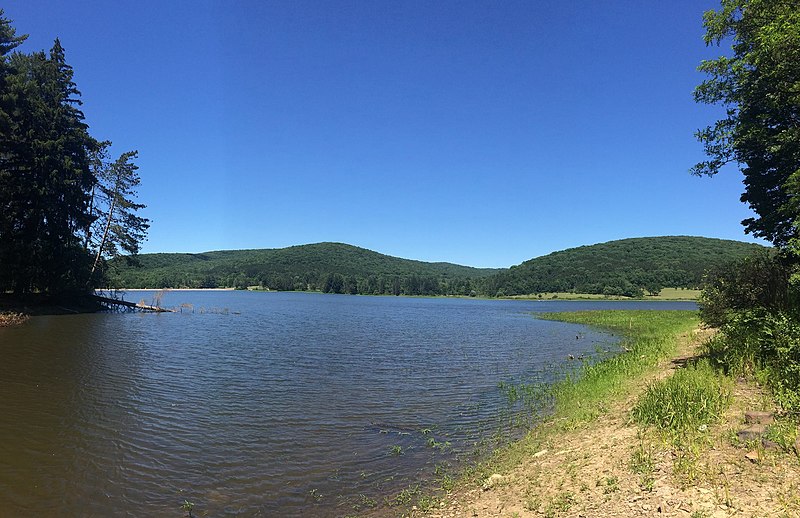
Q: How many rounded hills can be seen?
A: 2